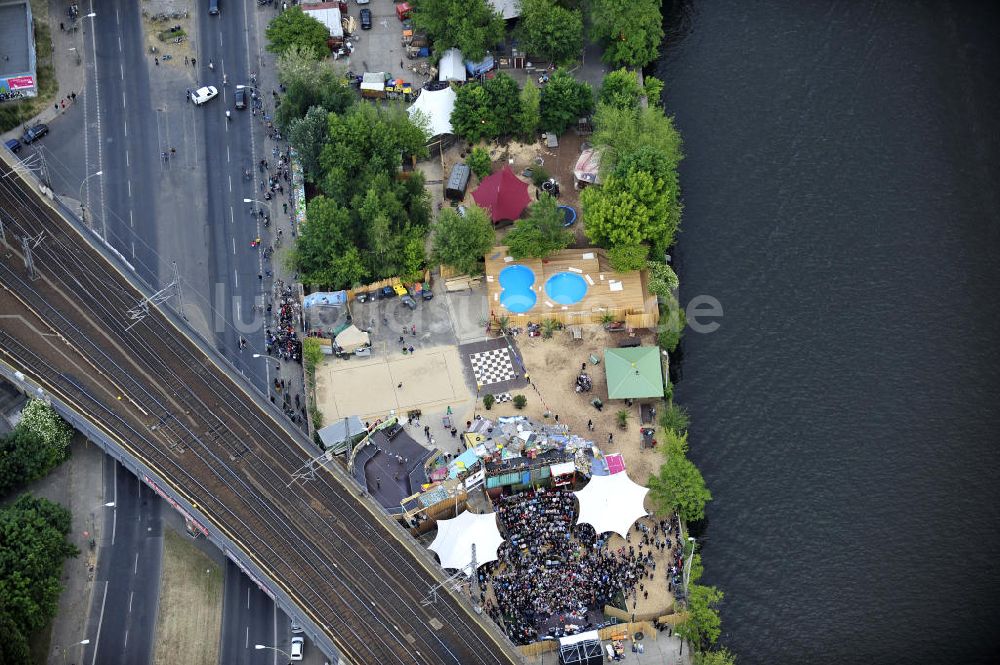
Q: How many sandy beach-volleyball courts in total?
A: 1